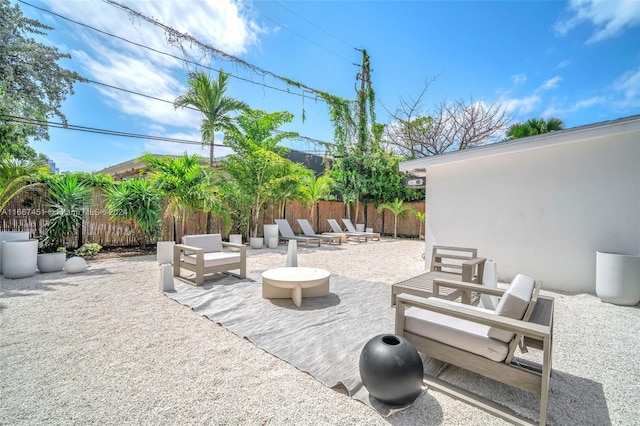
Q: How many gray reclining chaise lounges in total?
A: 4